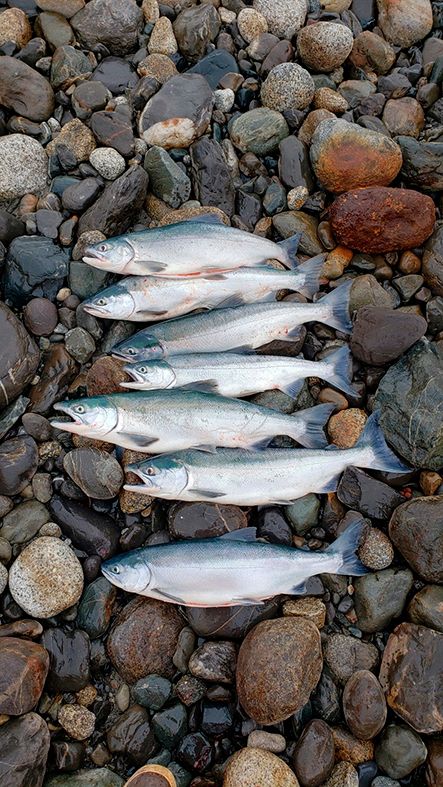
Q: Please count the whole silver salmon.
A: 7